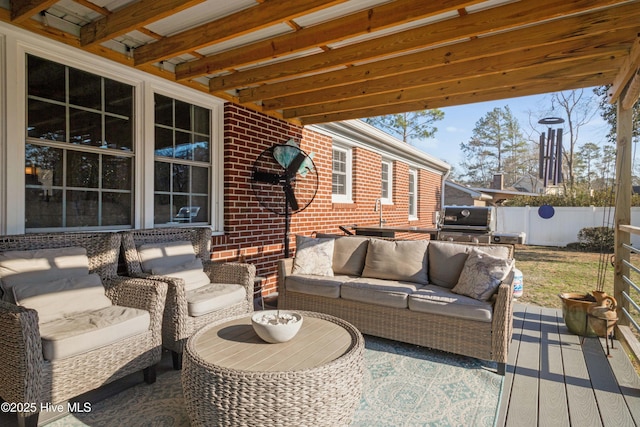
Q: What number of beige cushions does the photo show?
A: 12